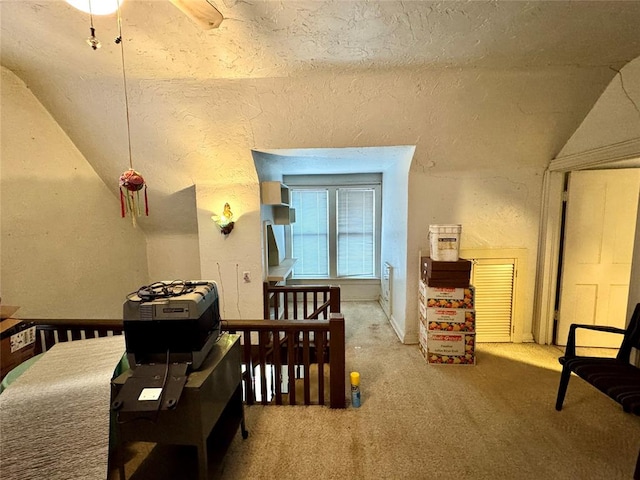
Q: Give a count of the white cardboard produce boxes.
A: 3